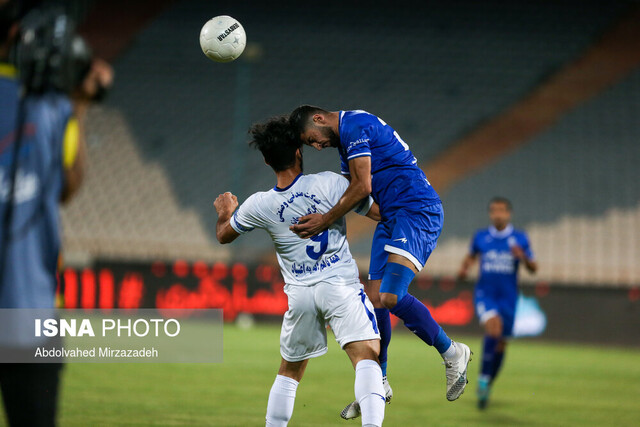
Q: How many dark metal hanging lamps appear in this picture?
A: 0